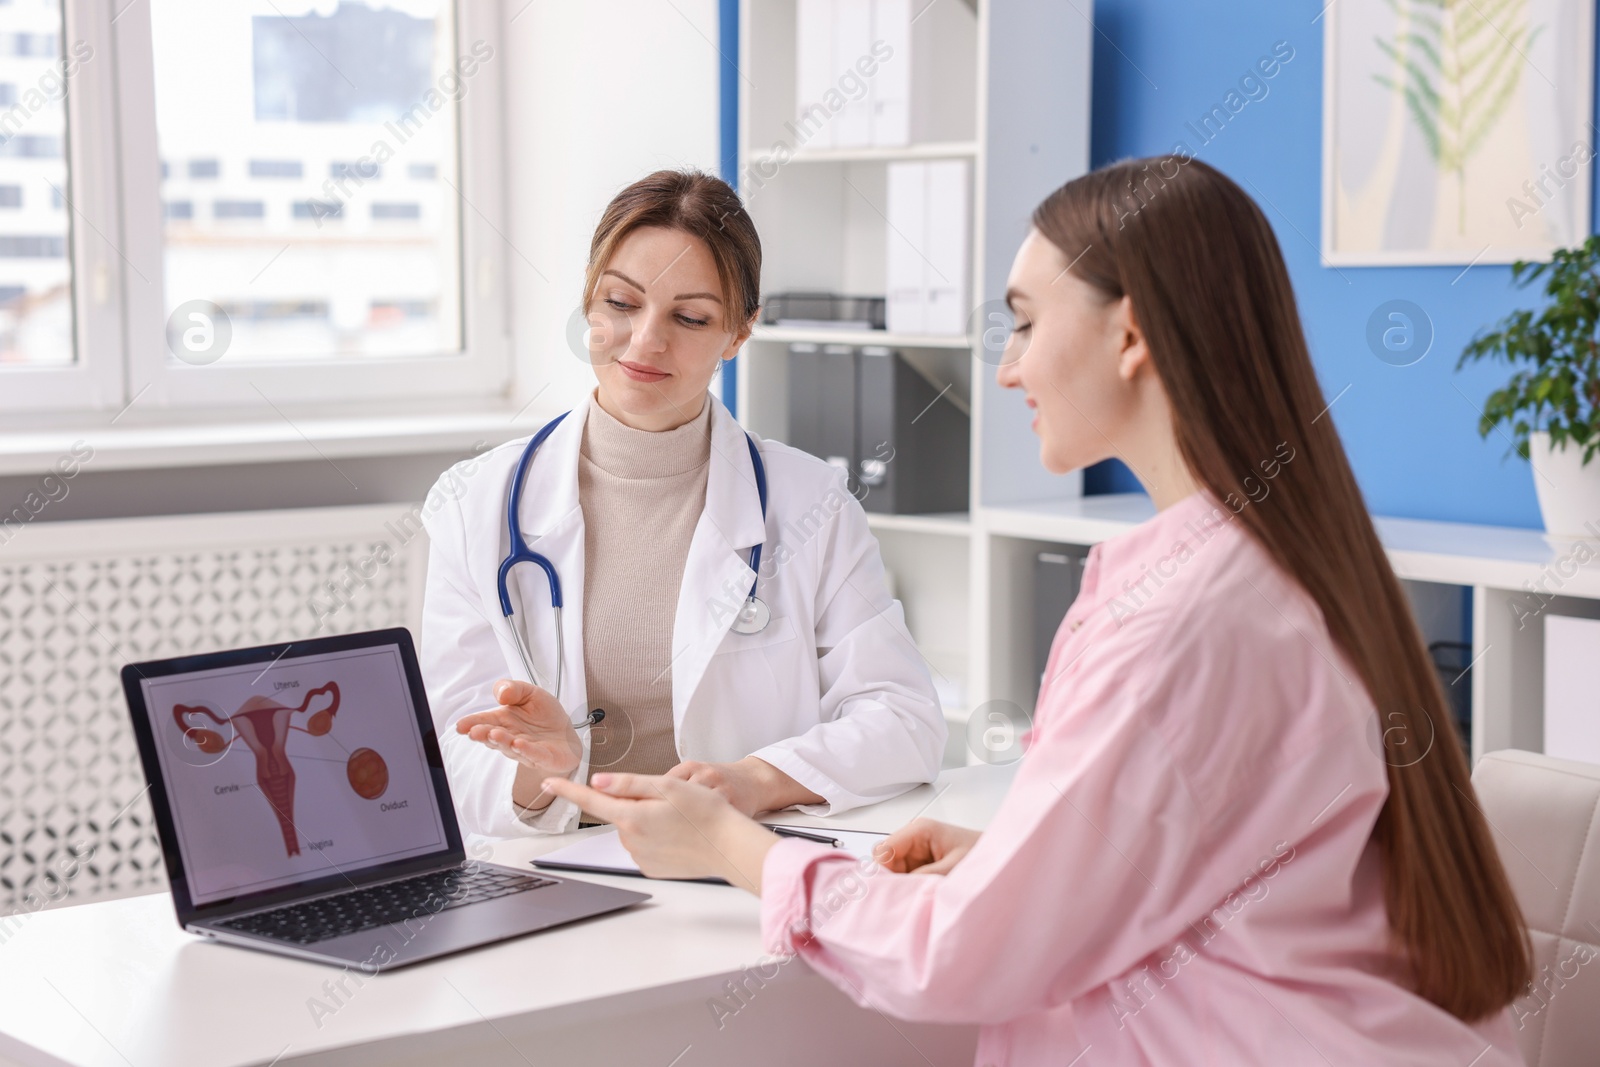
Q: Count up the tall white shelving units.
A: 1